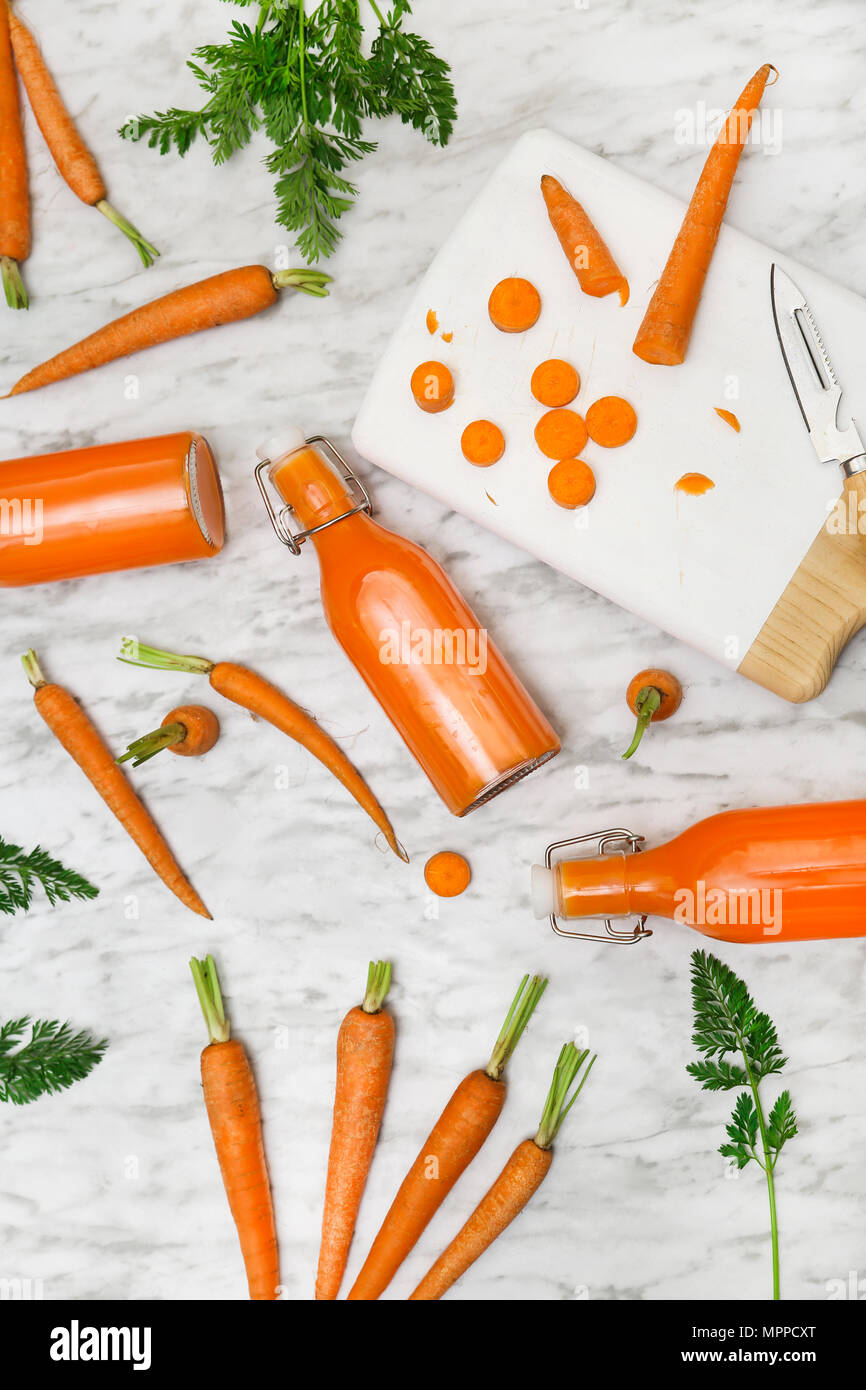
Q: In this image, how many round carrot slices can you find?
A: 8